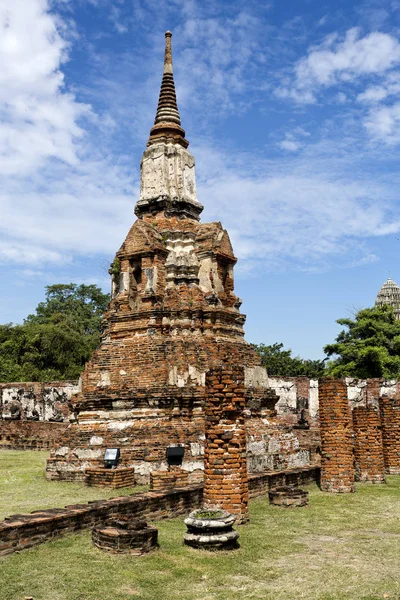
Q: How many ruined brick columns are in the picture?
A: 4